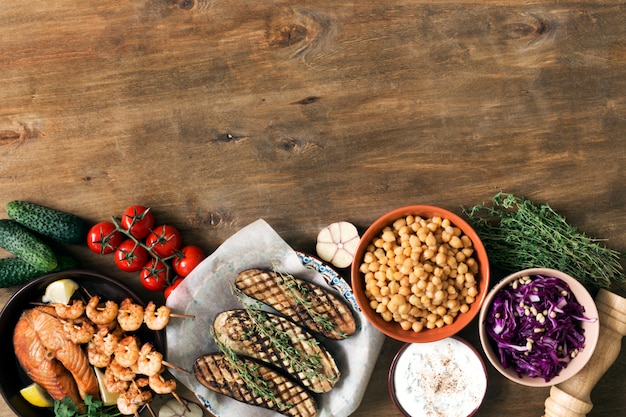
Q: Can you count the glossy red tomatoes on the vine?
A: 7